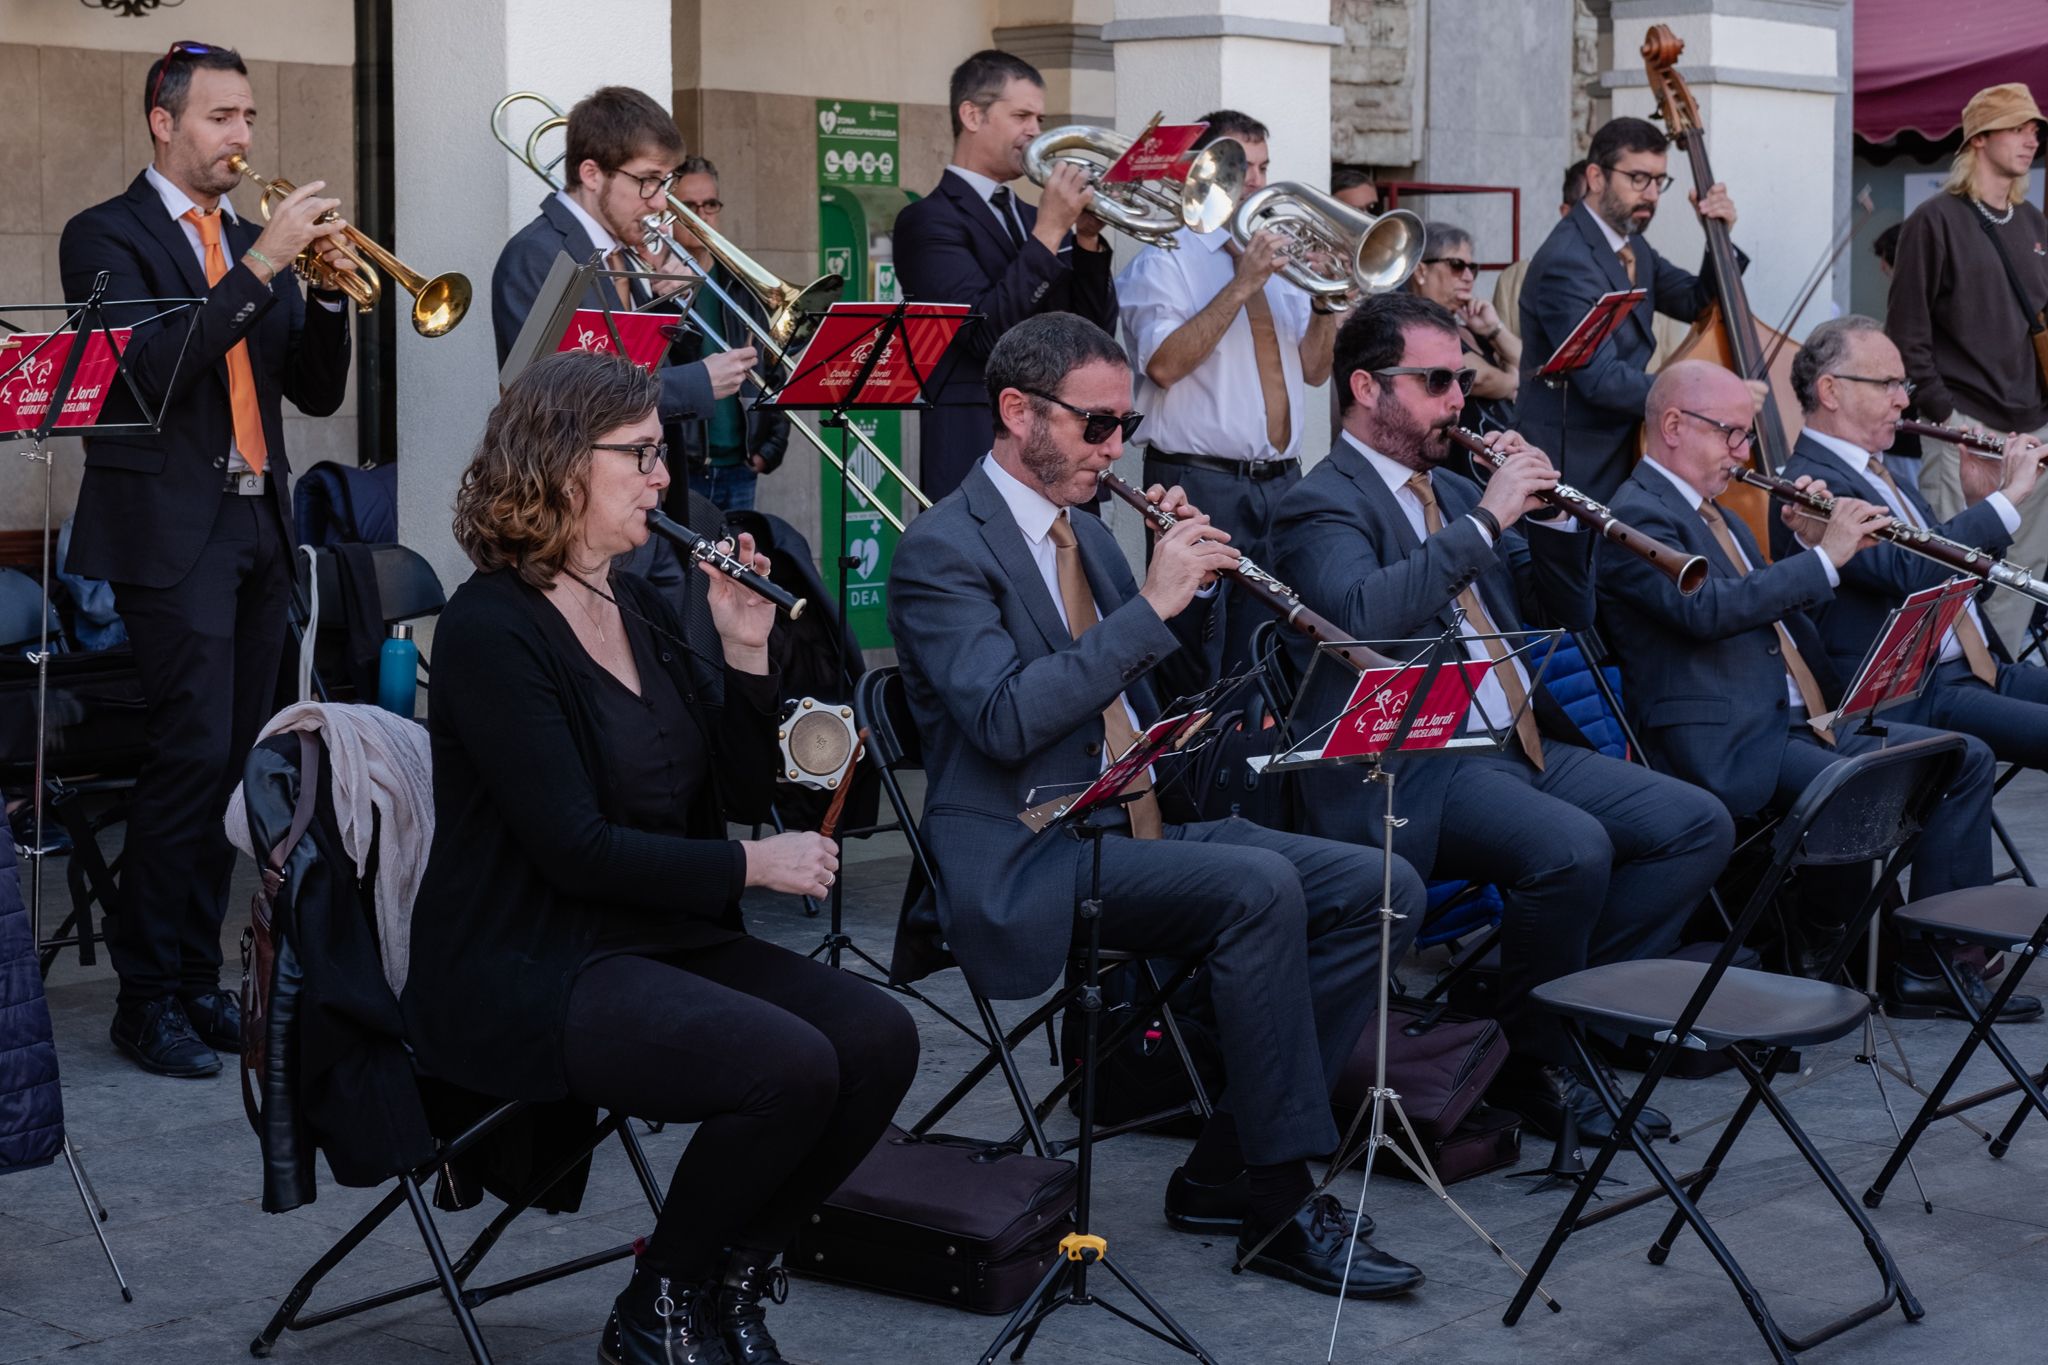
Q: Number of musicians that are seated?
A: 5